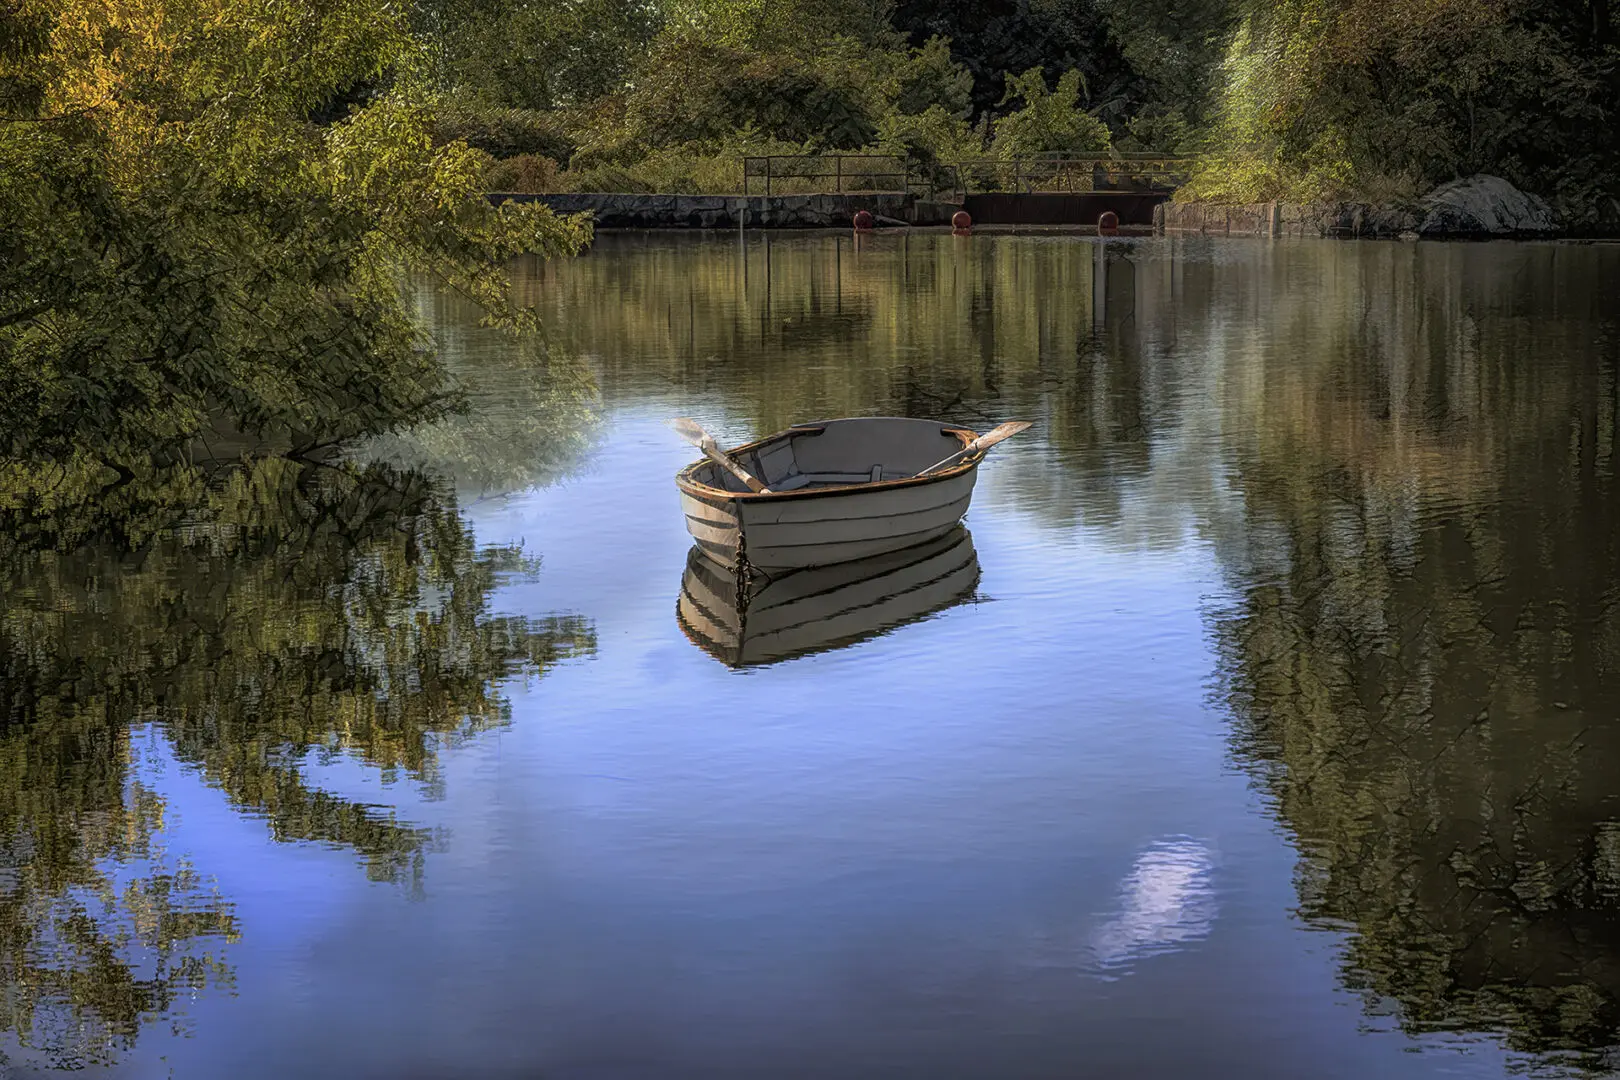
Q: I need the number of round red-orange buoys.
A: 3